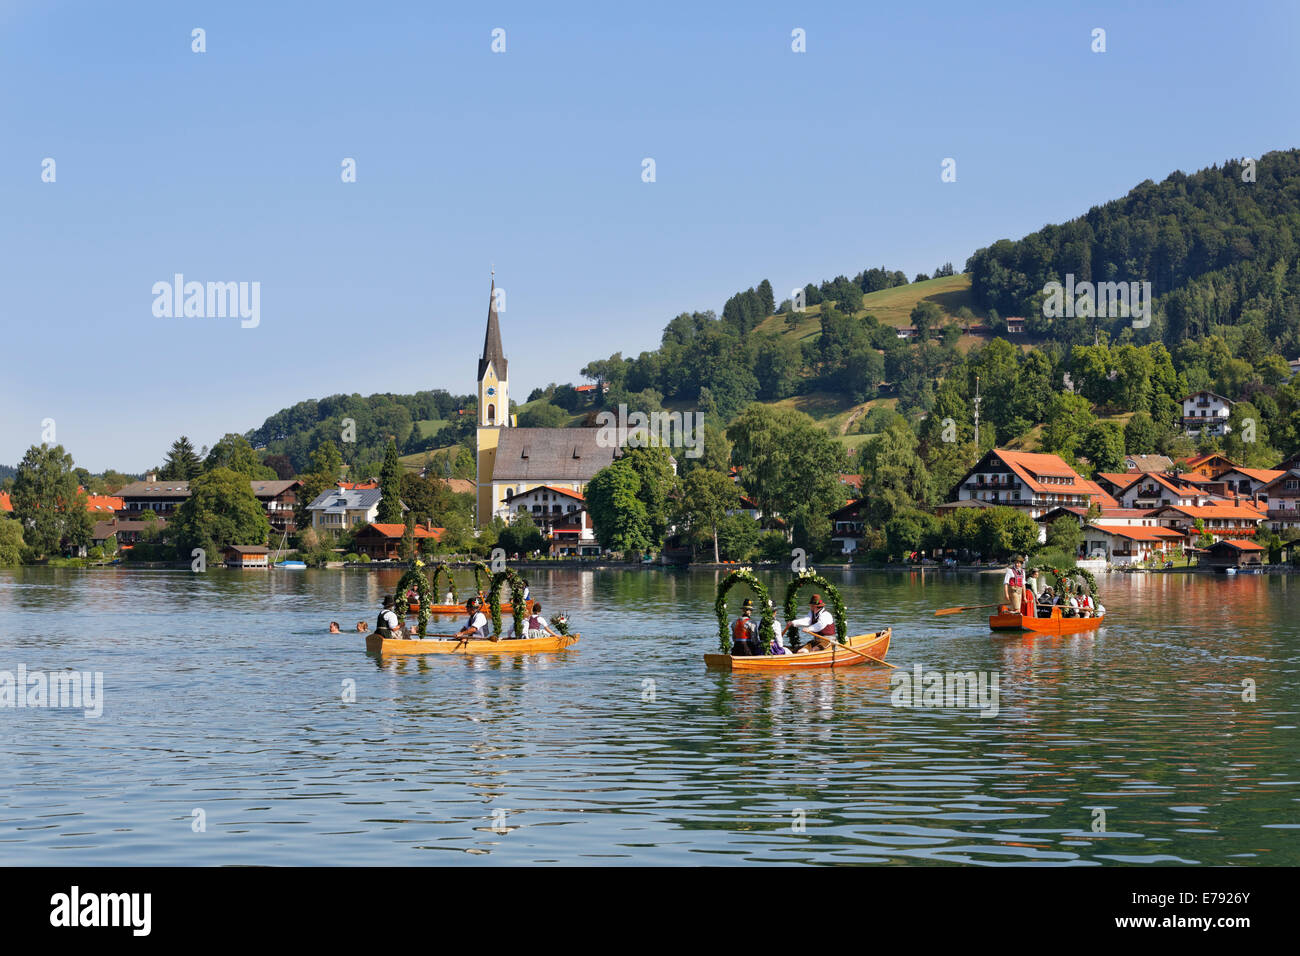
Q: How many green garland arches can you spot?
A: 8